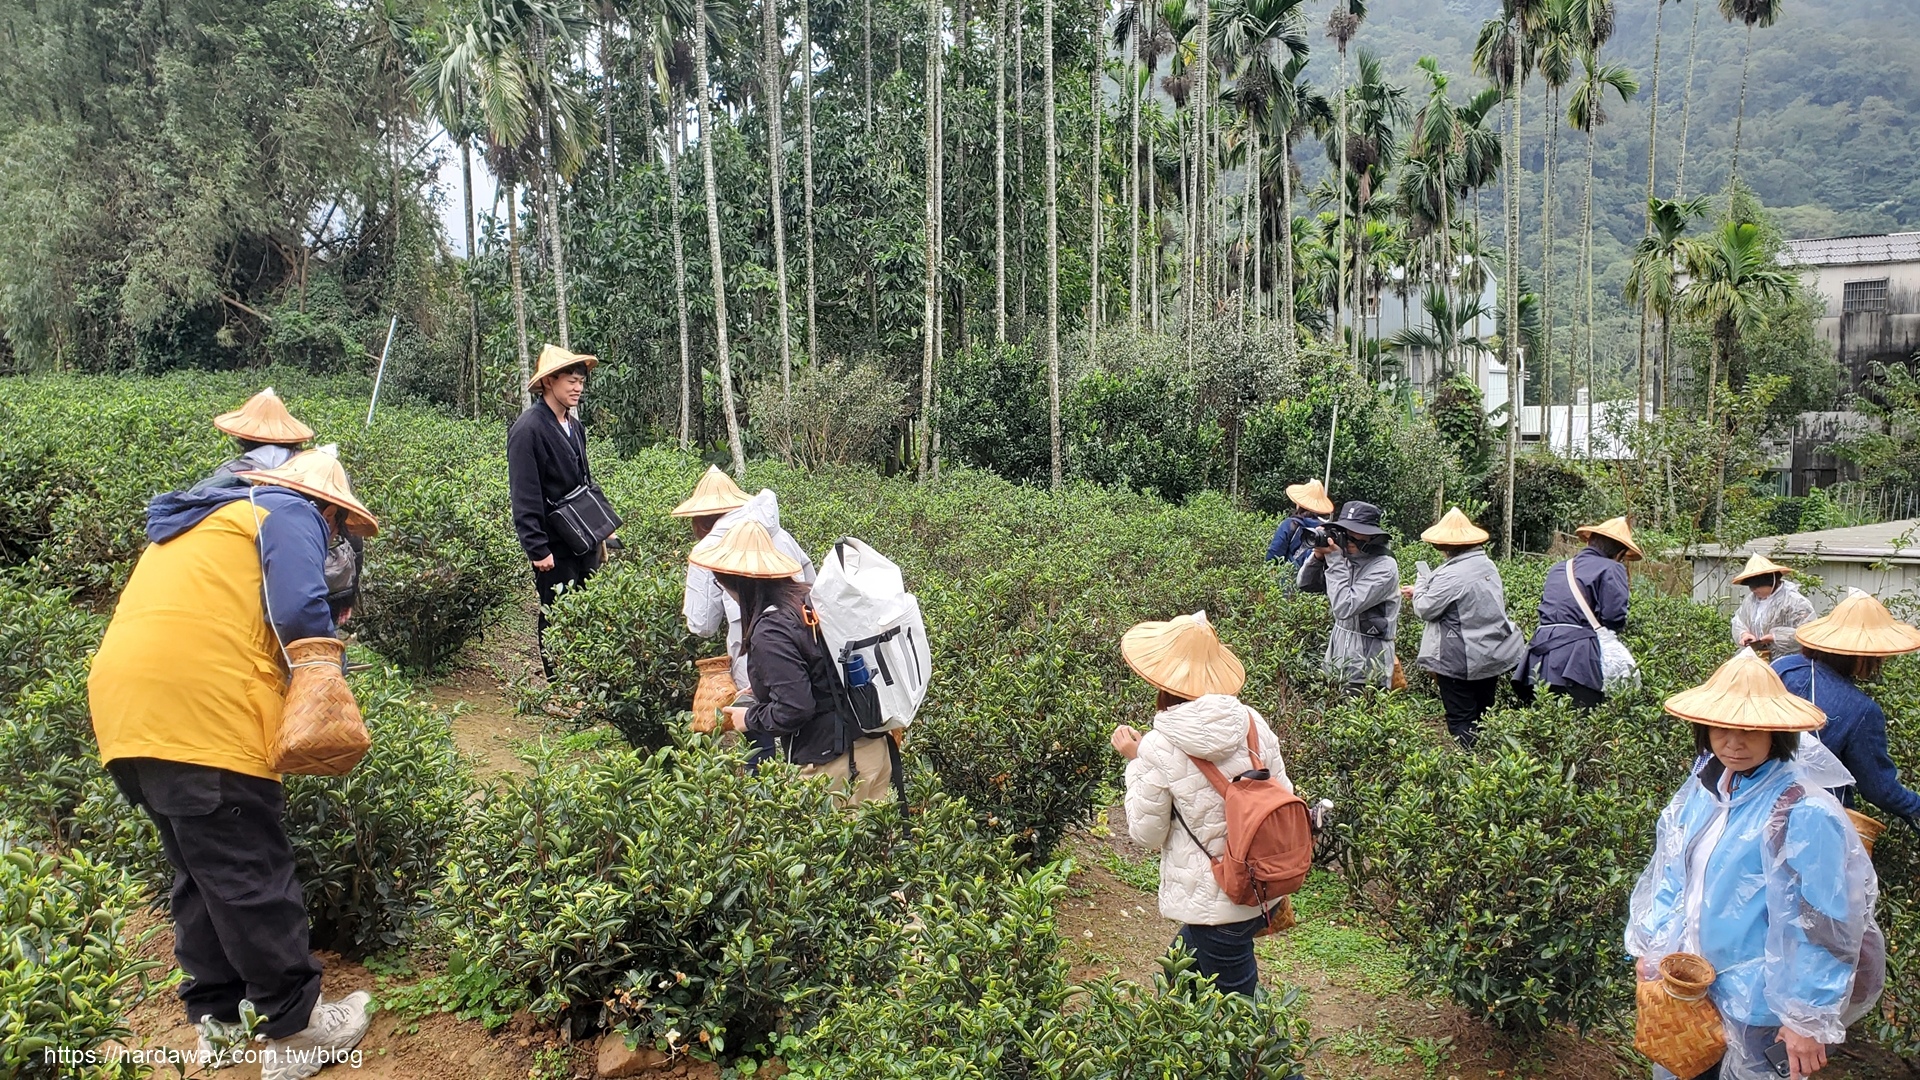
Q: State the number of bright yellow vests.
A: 1